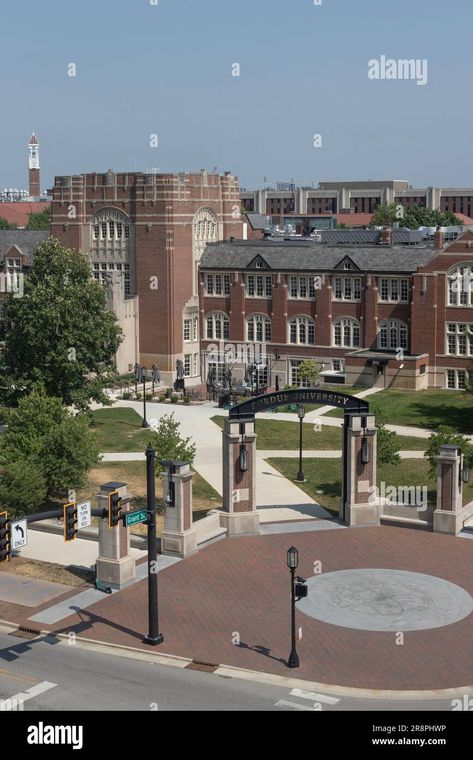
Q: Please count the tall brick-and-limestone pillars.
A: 5